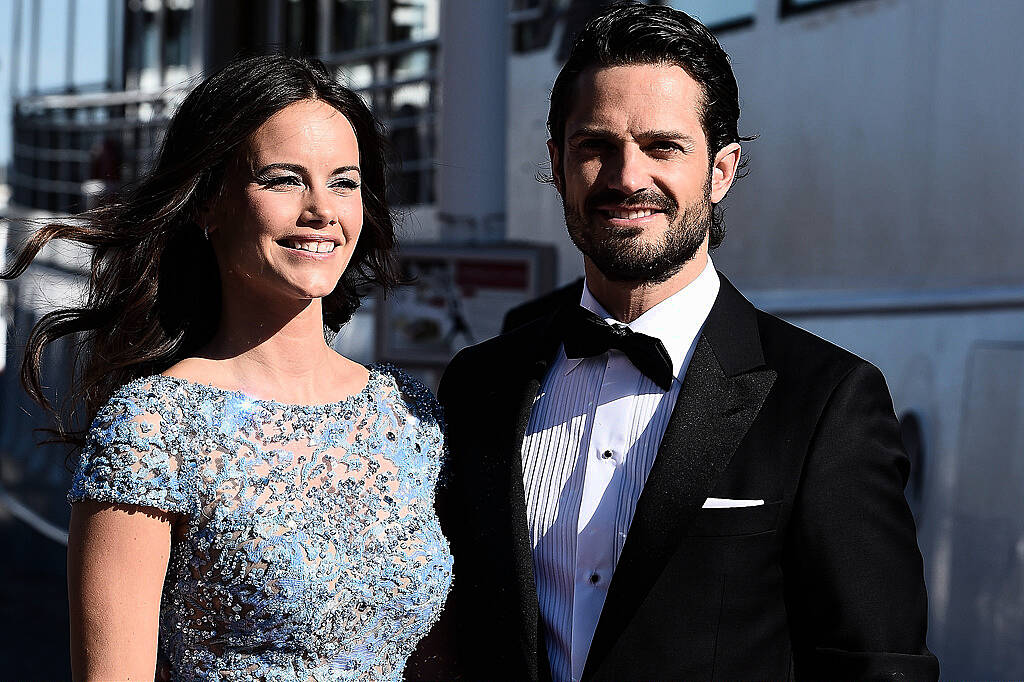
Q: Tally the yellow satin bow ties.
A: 0